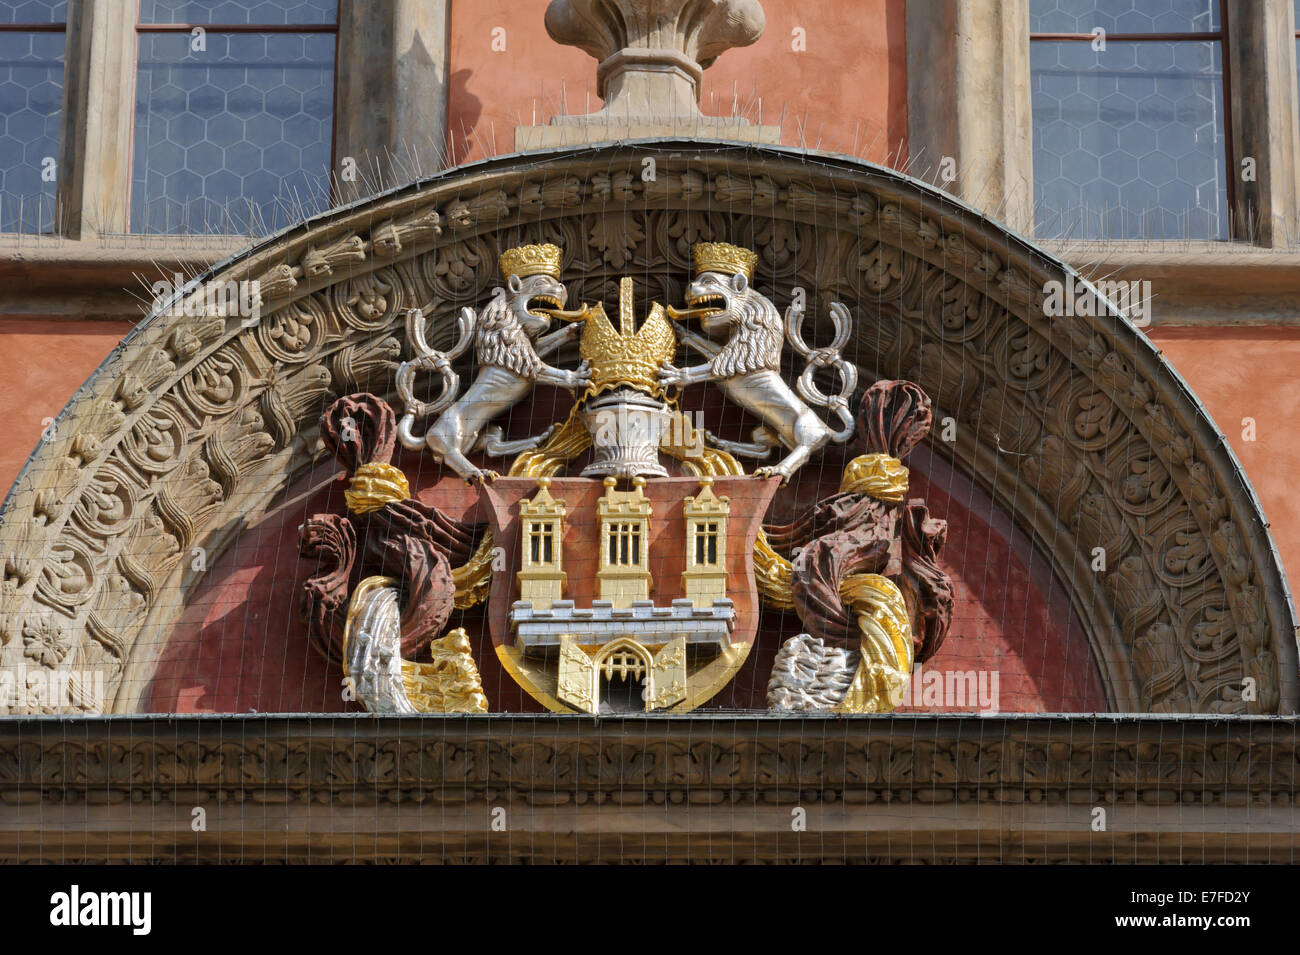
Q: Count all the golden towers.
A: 3